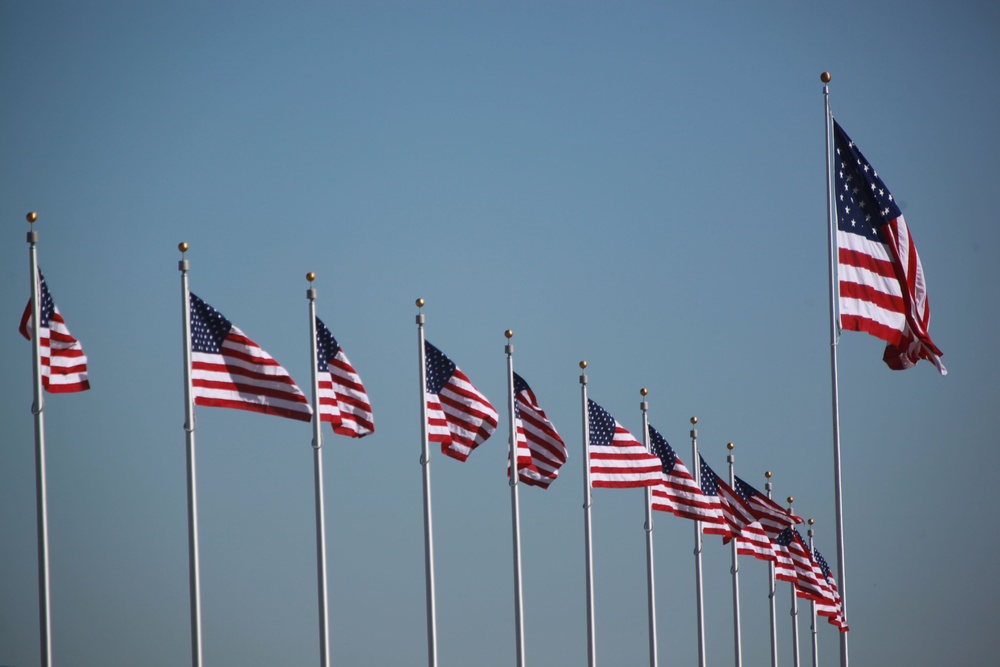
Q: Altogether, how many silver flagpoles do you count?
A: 13